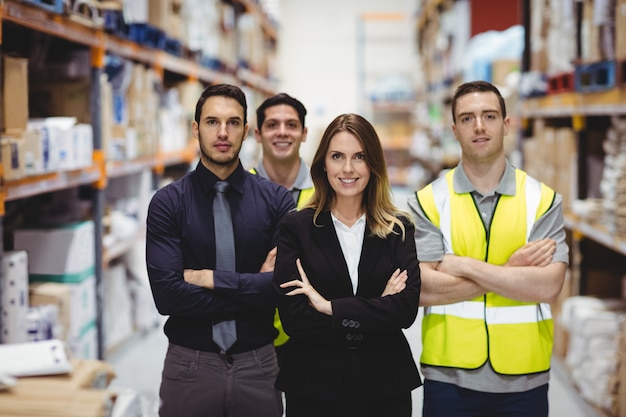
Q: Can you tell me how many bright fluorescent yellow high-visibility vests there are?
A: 2